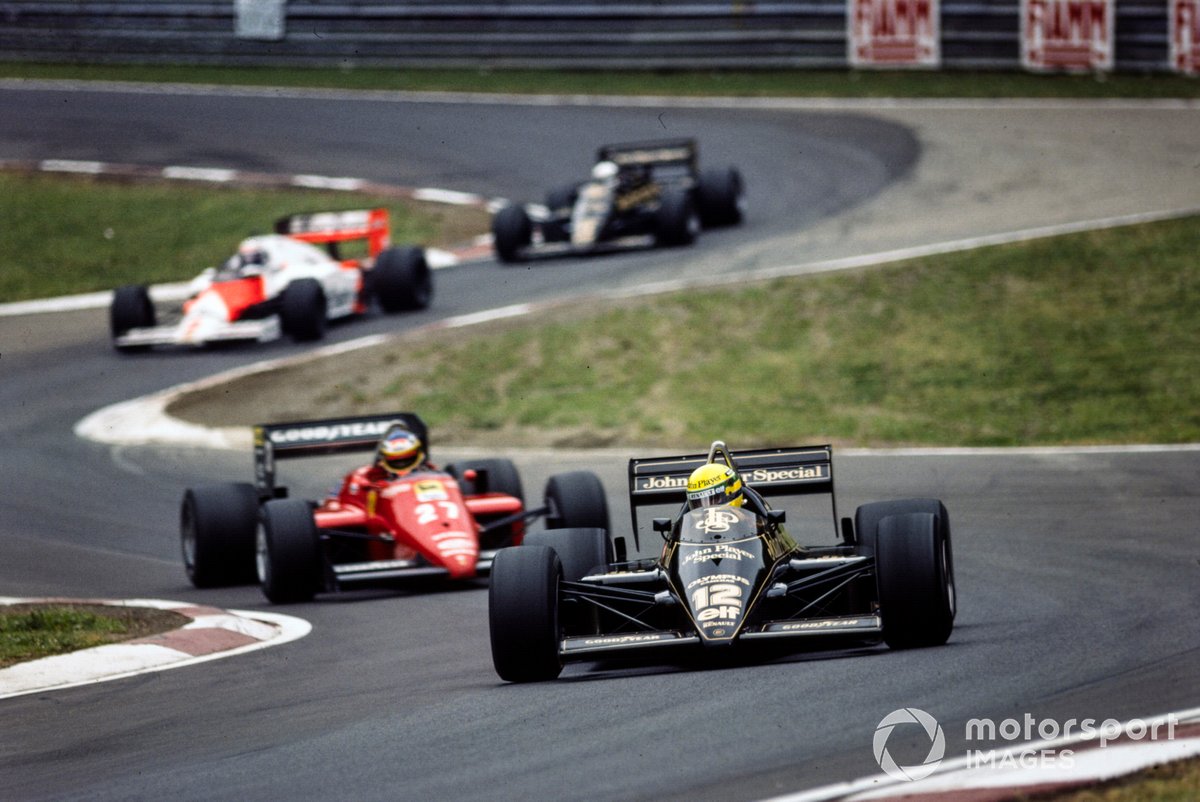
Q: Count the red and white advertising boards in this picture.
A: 3